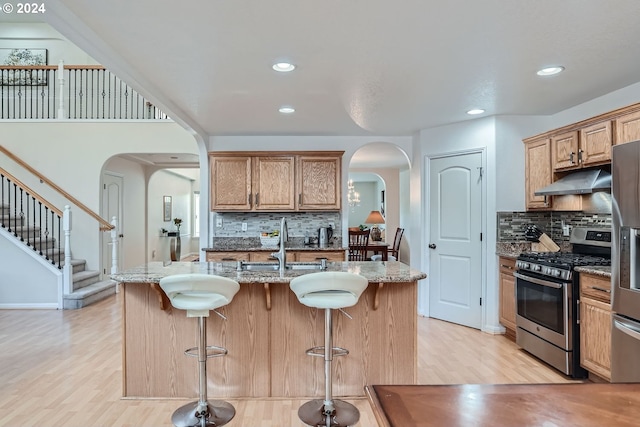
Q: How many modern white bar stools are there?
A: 2